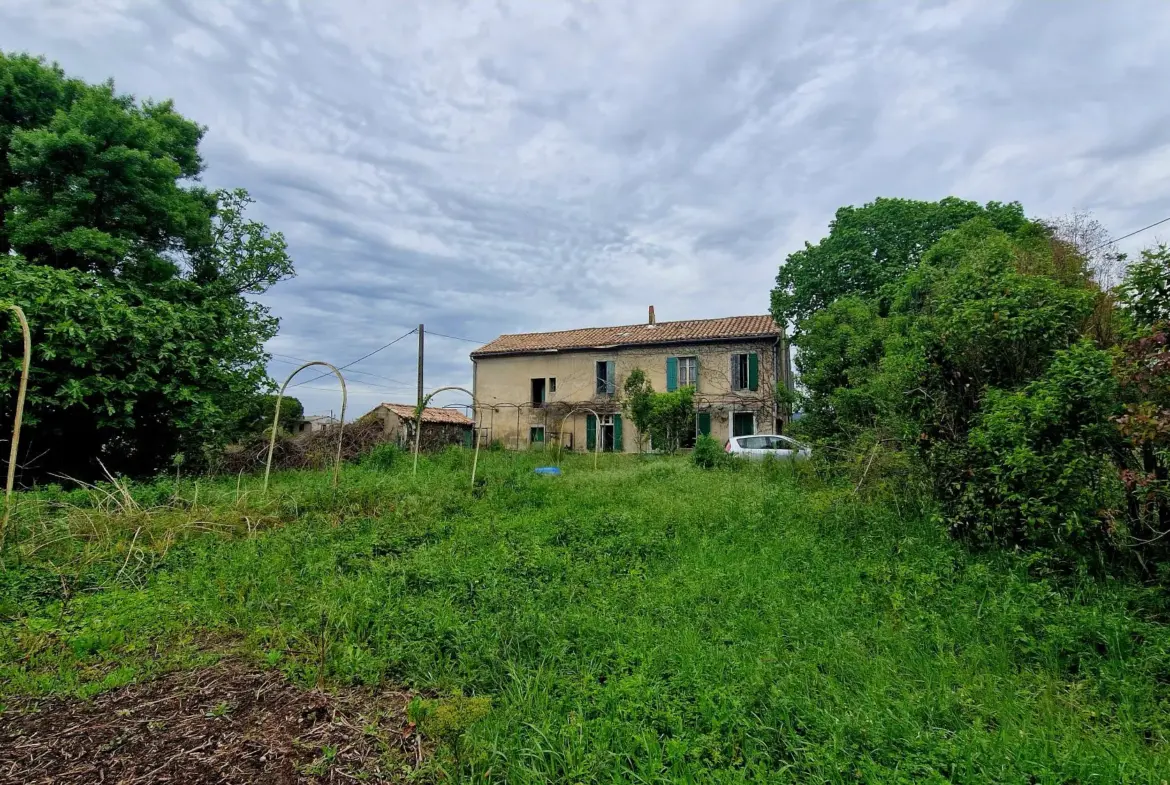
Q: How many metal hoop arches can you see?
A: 4